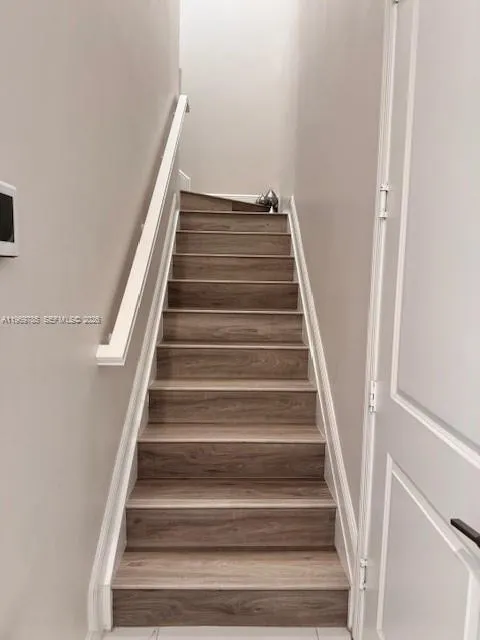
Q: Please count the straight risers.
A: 10